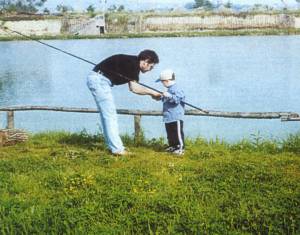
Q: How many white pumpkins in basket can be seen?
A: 0